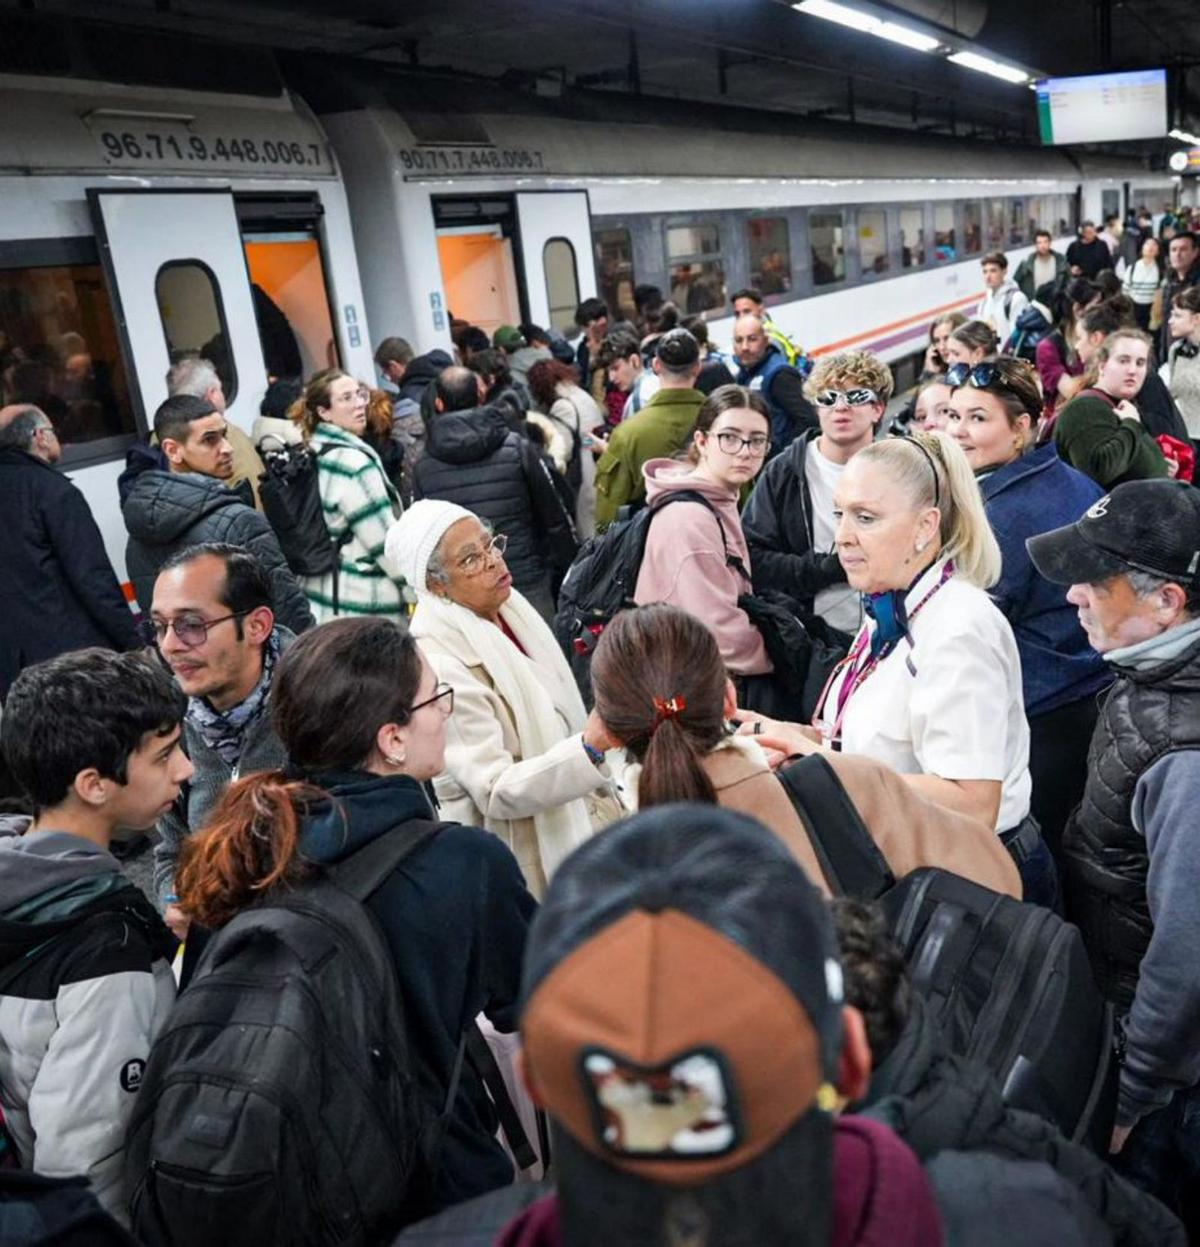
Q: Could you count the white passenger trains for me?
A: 1